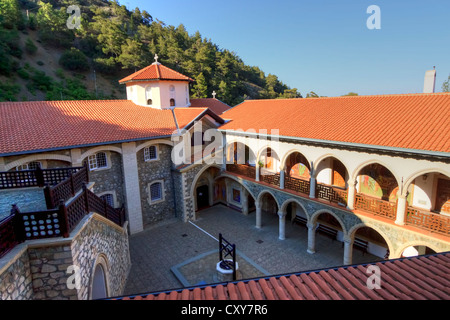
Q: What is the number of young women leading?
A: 0